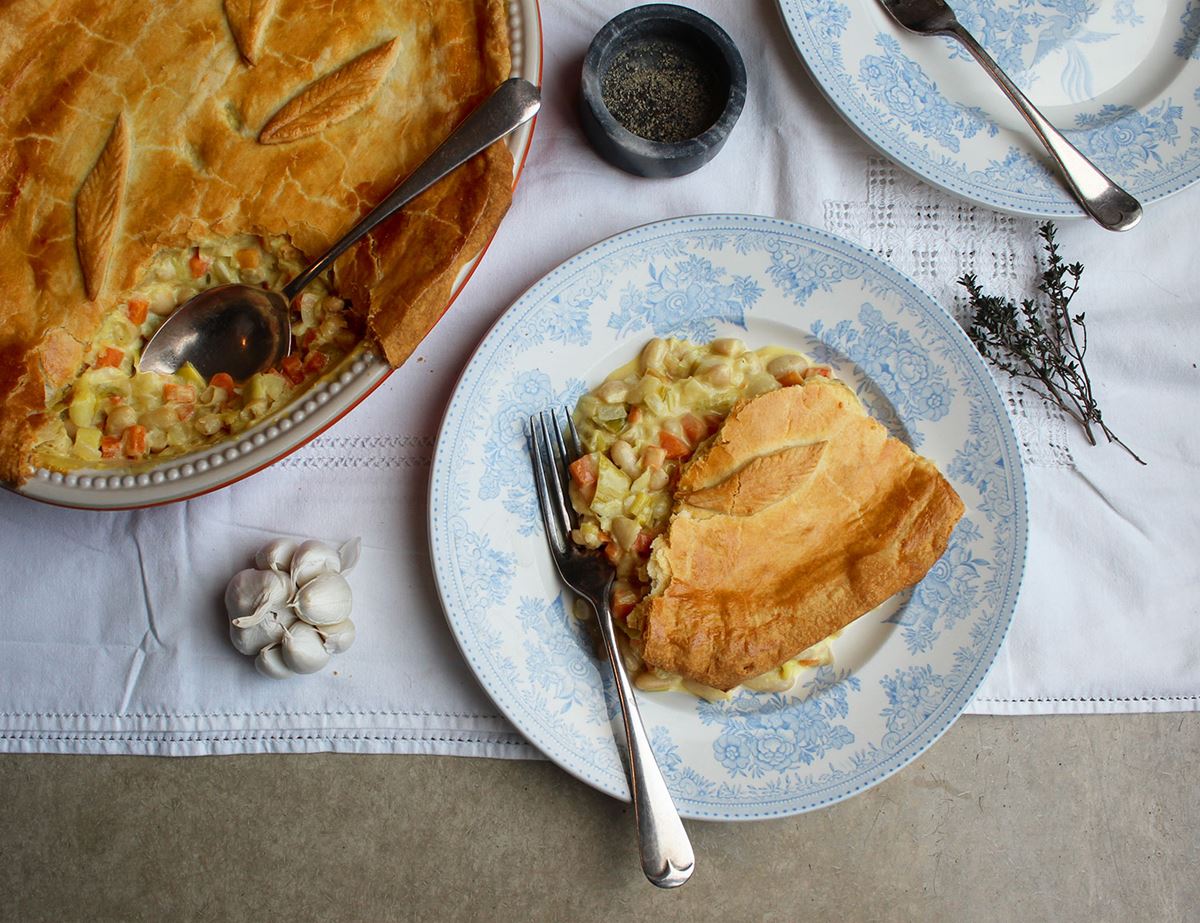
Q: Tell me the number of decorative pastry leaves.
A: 4